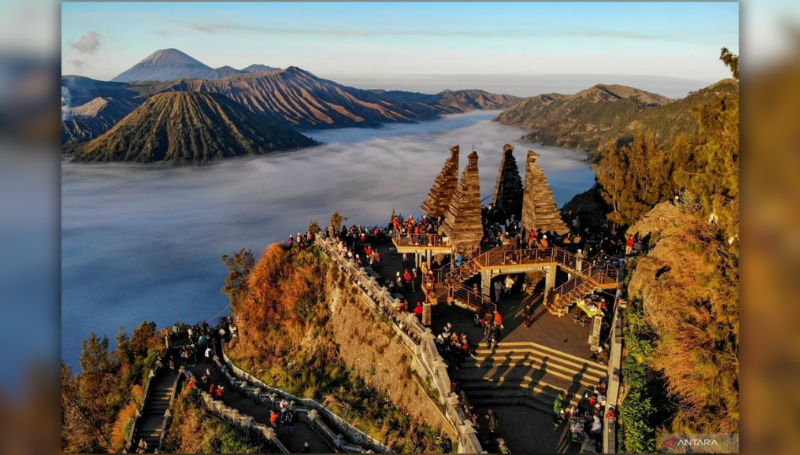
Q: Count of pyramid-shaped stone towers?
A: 4